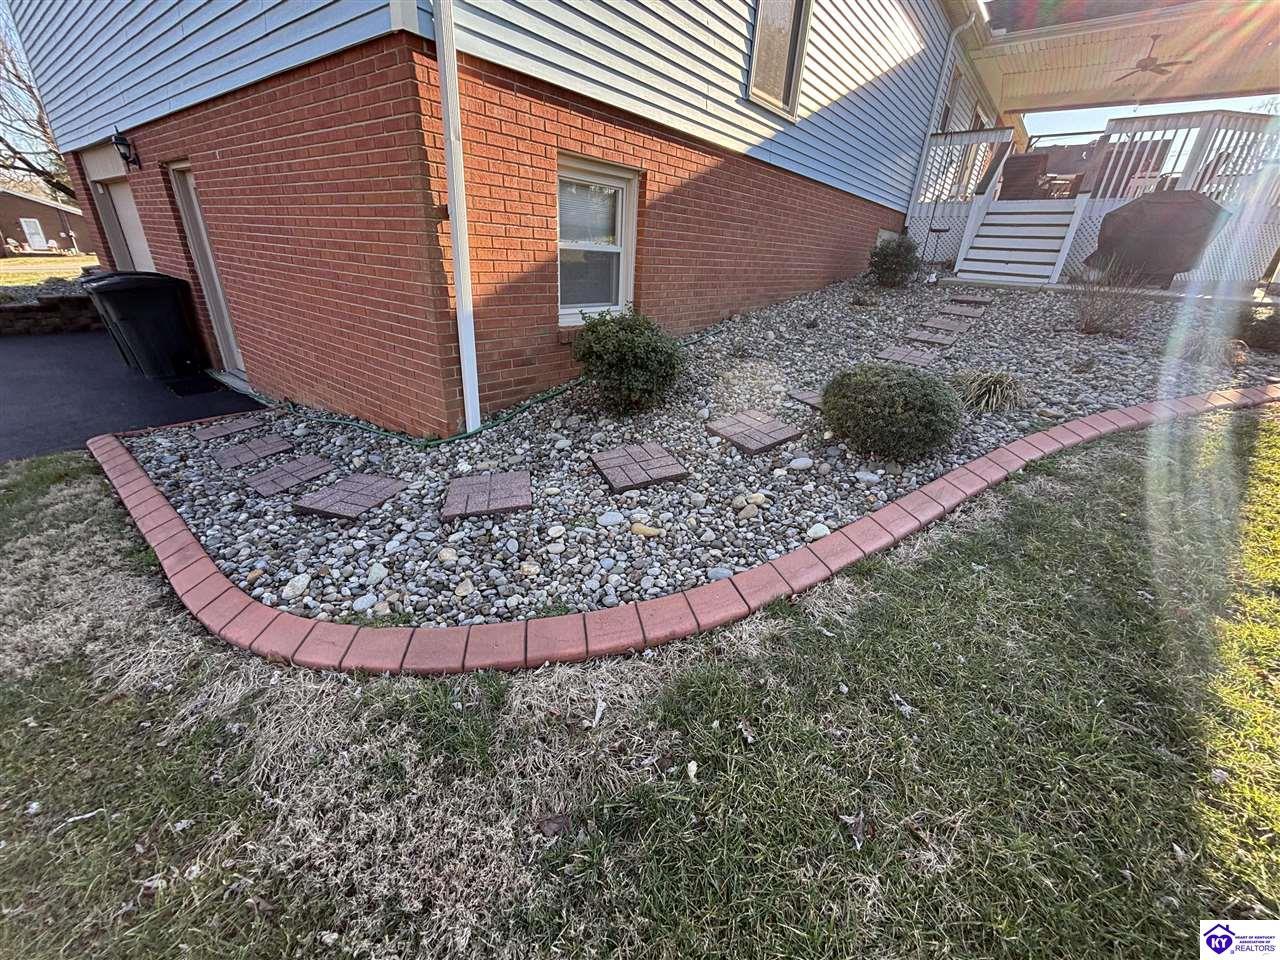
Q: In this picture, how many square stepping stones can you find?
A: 13